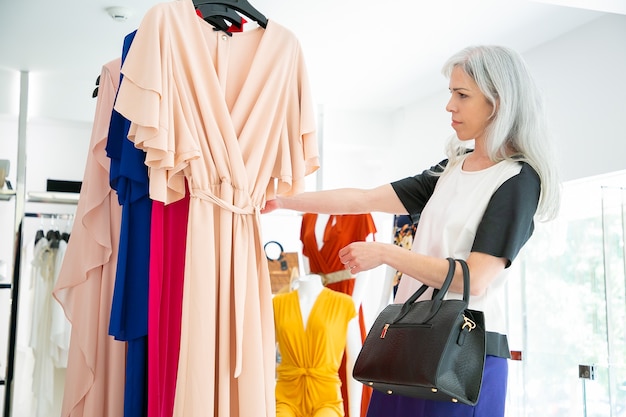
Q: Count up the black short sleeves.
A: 2